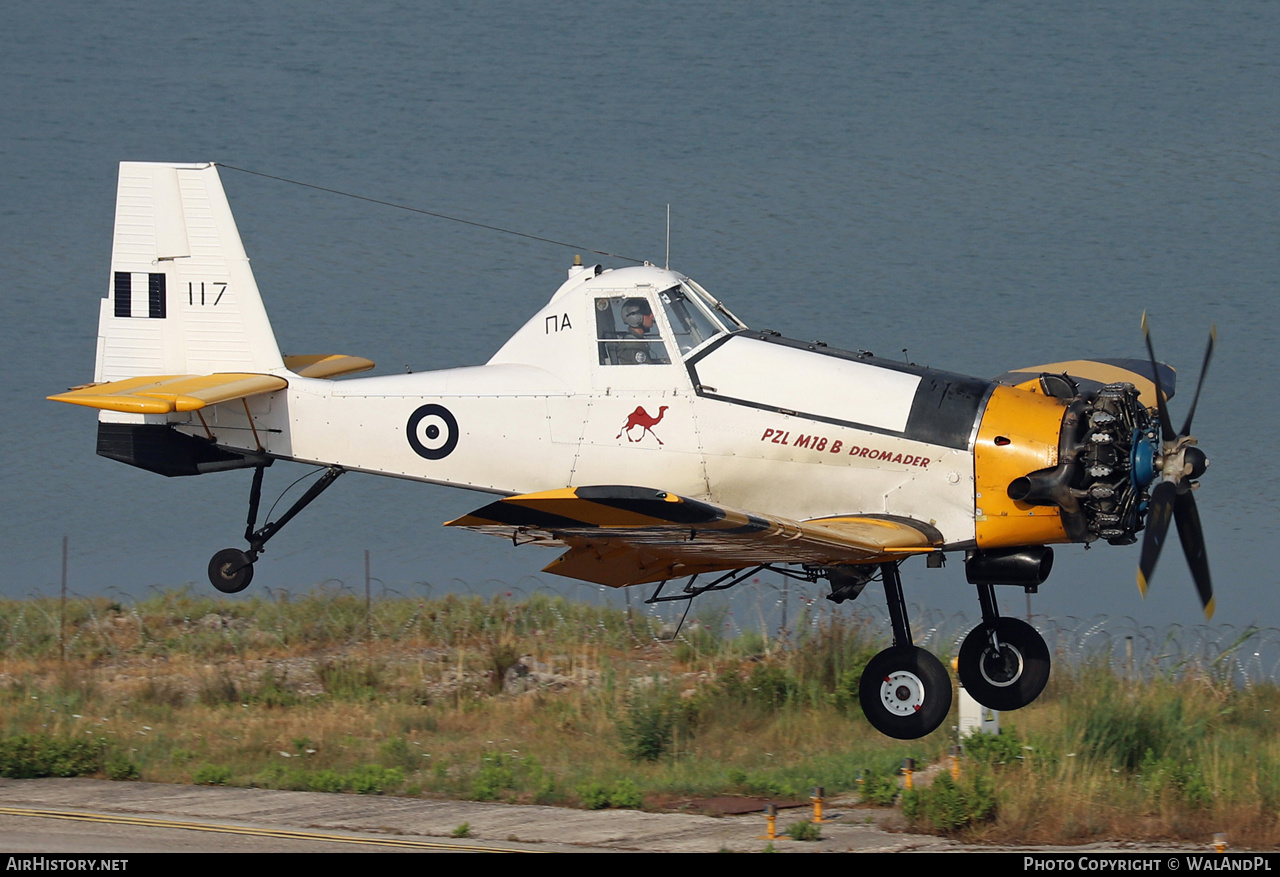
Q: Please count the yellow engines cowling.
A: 1